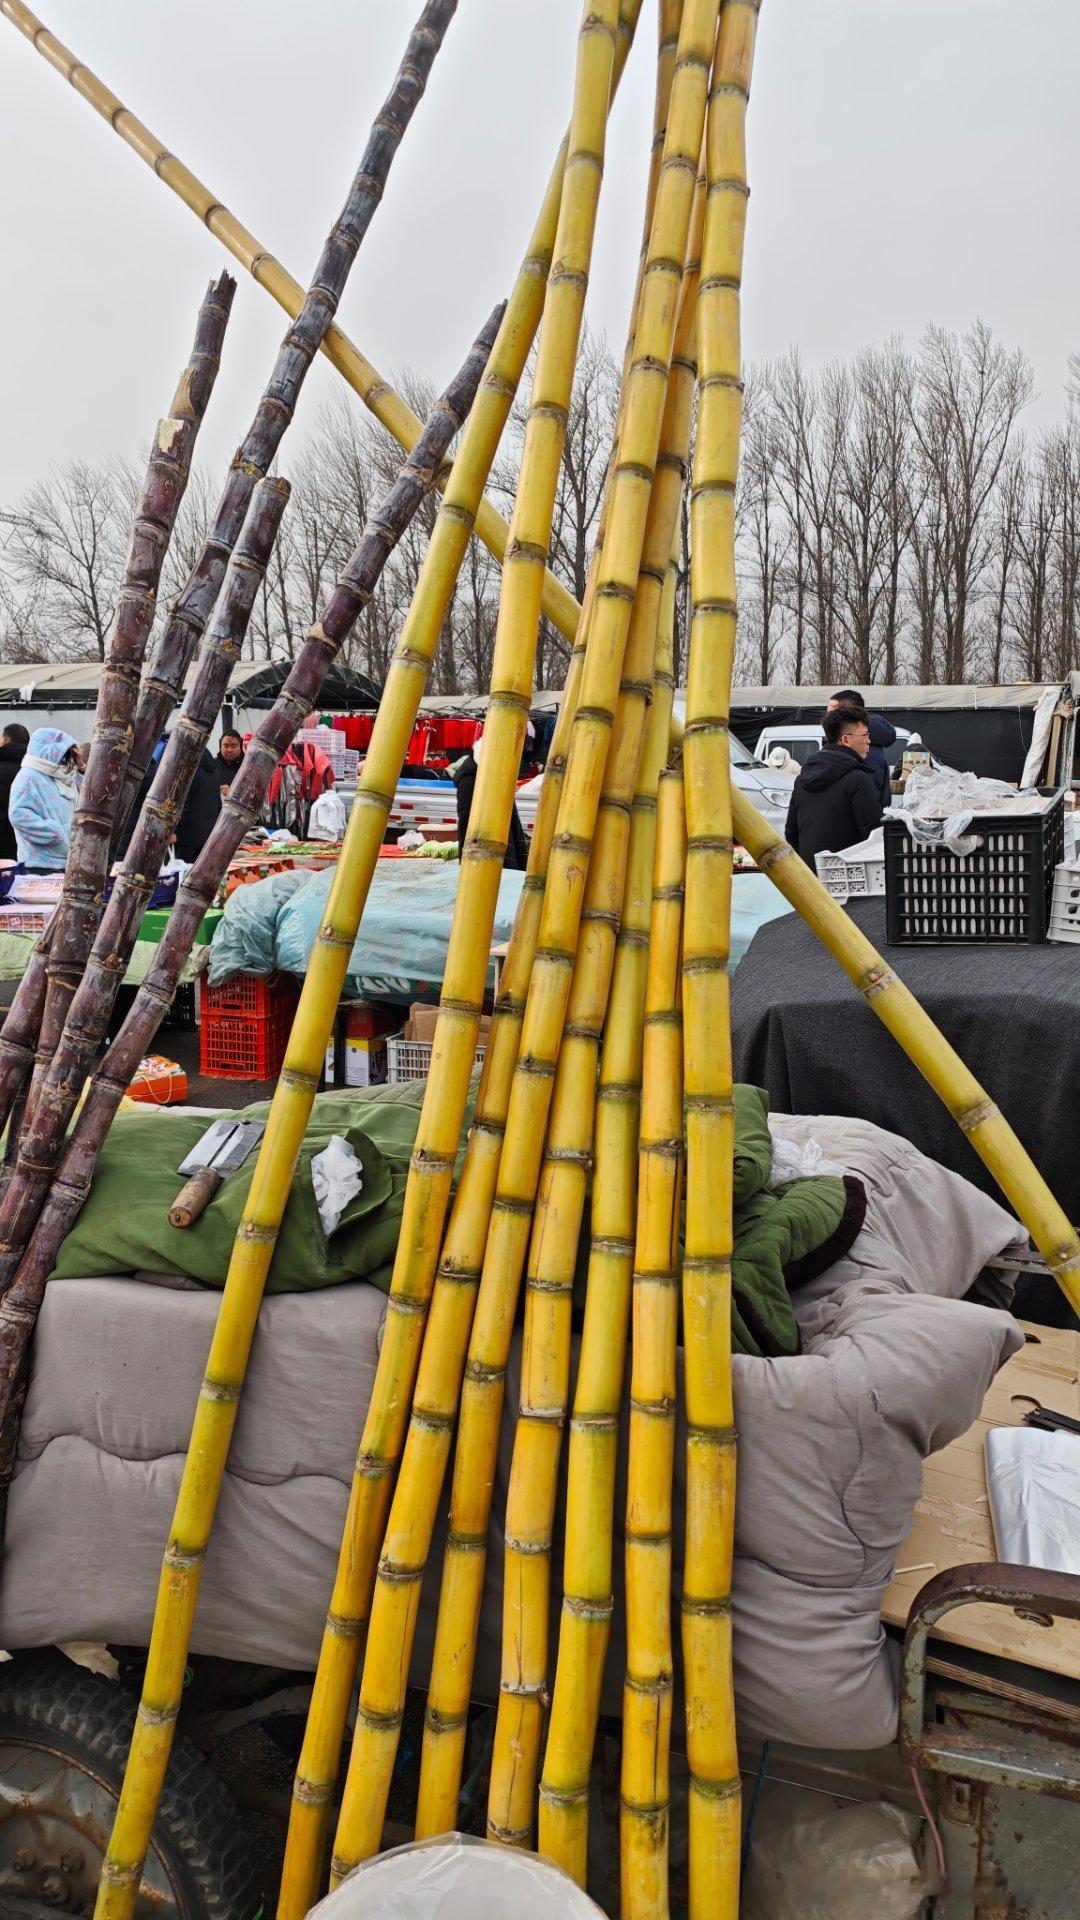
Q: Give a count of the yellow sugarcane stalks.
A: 9